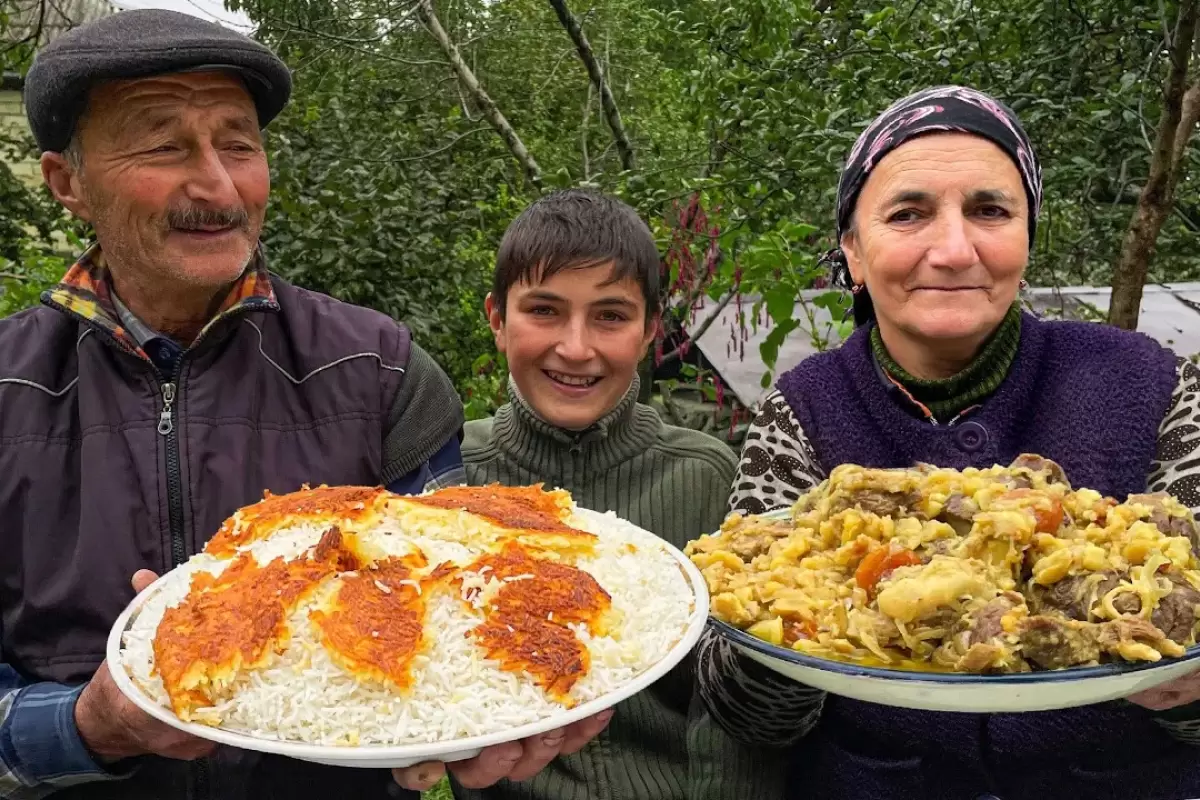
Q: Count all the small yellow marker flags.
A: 0